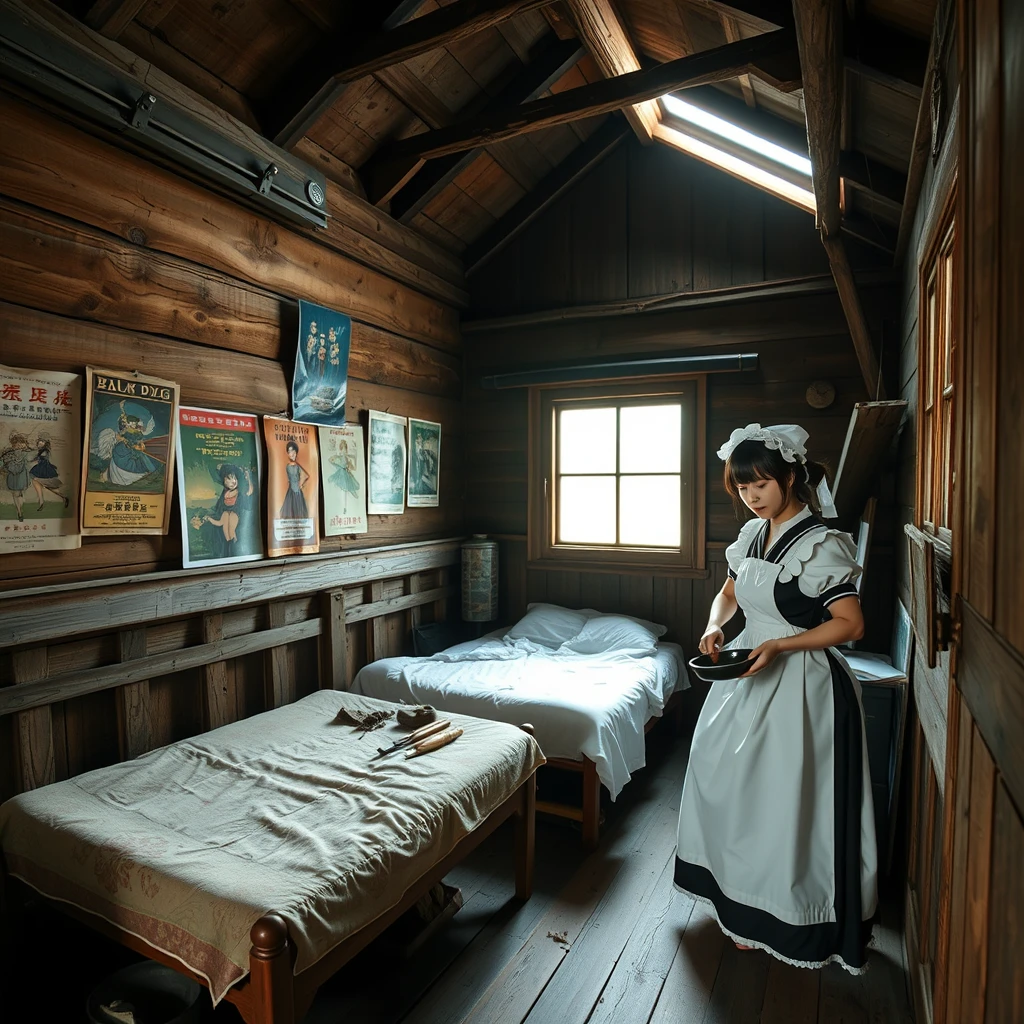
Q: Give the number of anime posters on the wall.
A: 8